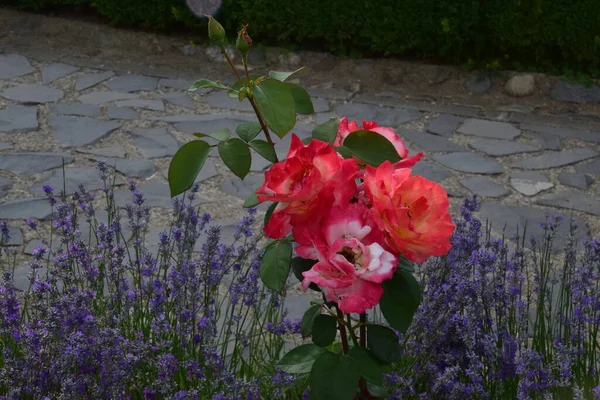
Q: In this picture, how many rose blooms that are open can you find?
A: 4